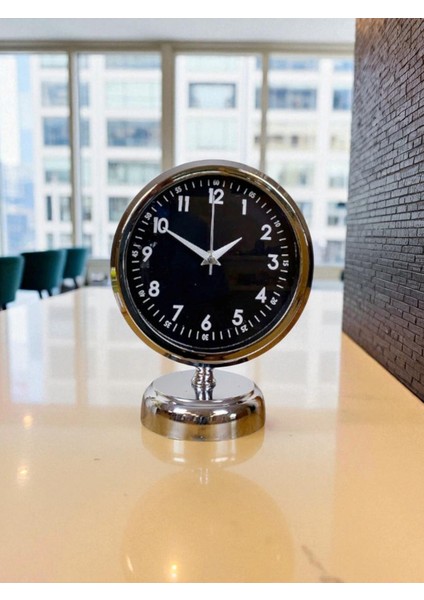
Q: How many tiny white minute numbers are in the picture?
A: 12